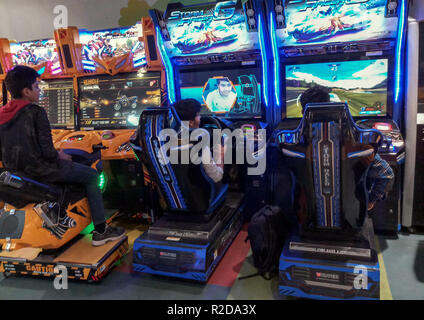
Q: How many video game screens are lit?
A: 4